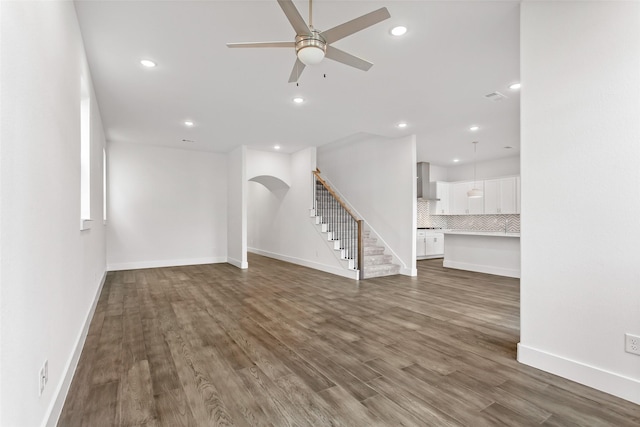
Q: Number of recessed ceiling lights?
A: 9